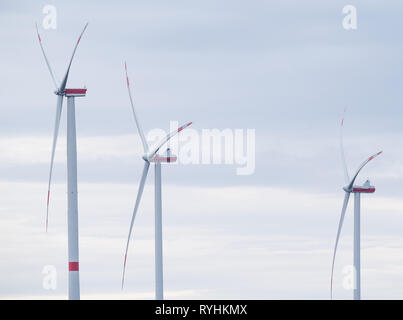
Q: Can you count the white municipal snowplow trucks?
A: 0